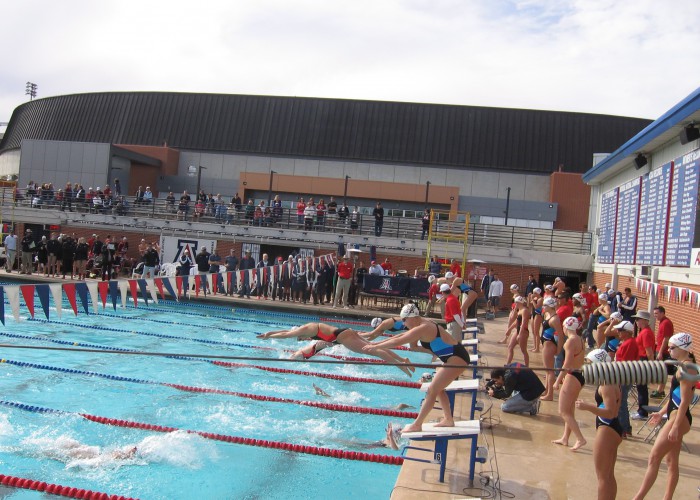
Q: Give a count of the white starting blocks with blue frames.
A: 6